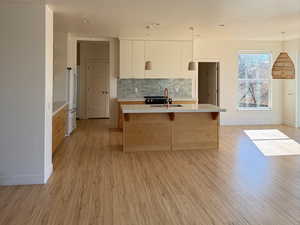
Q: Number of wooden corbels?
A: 3